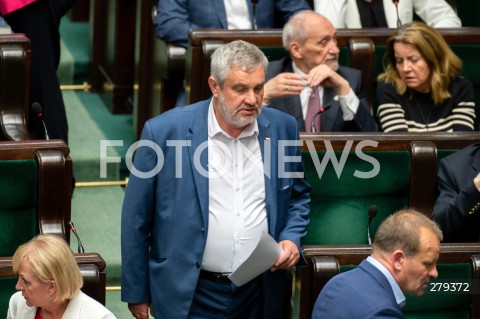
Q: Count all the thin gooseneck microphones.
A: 6